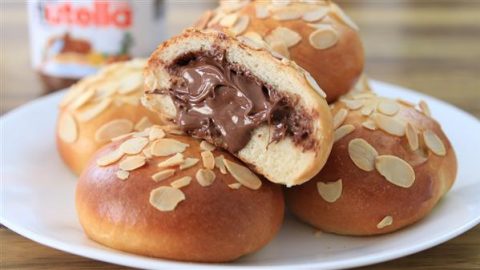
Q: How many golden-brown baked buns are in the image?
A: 5